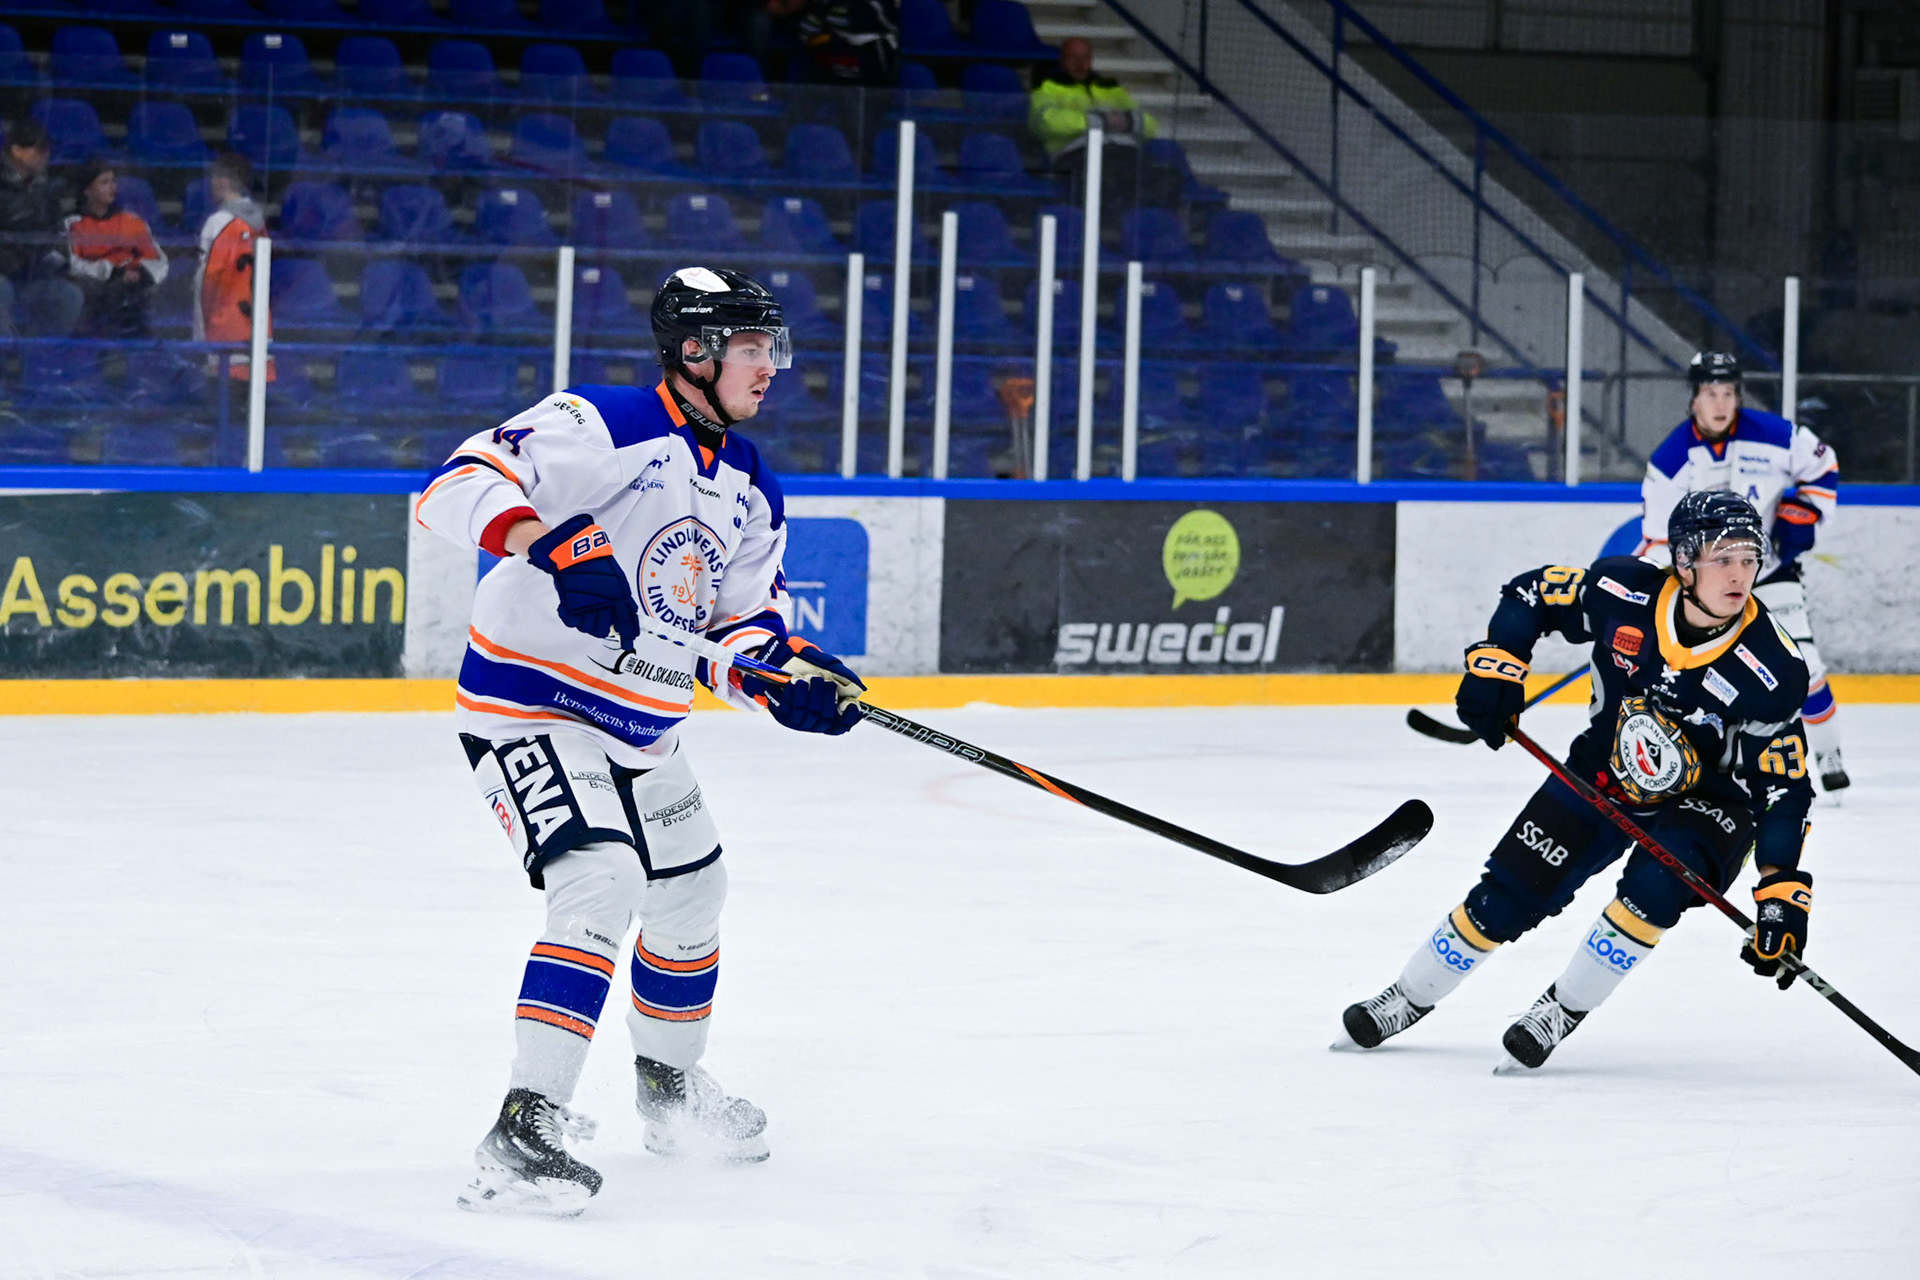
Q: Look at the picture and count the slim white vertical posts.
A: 11